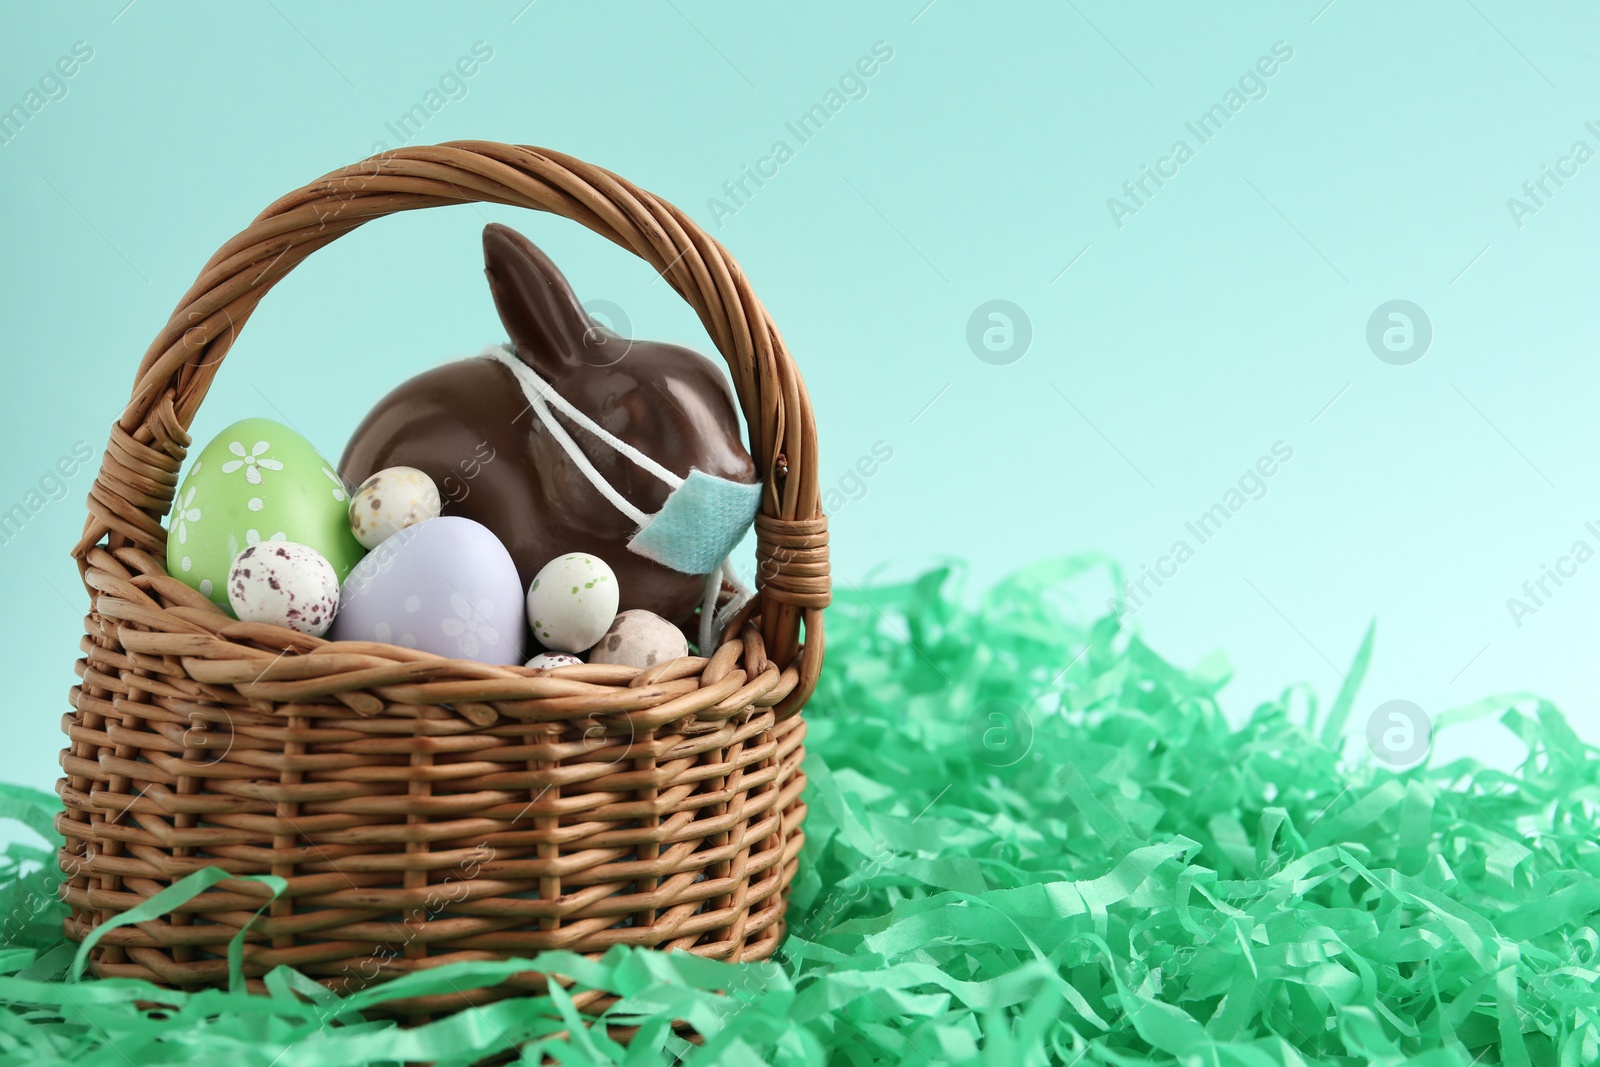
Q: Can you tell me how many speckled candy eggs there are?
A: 5